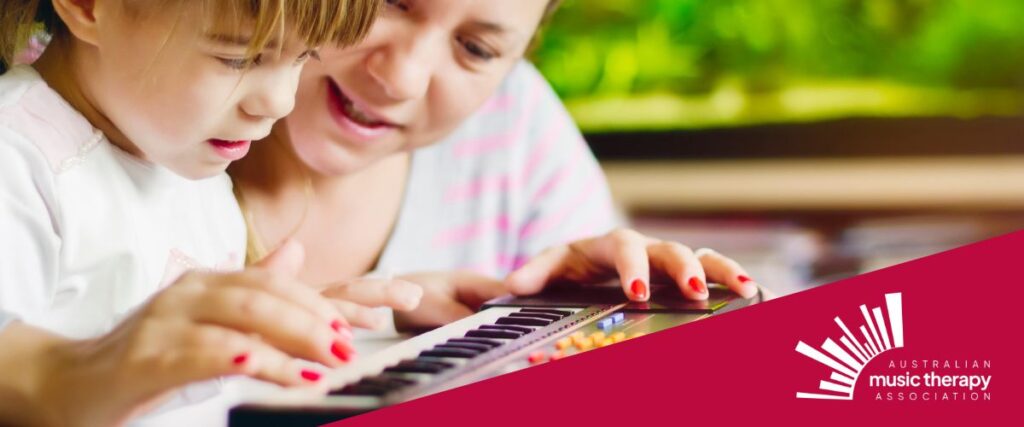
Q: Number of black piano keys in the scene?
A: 13